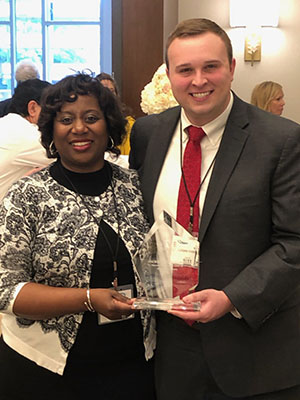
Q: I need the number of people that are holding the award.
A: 2